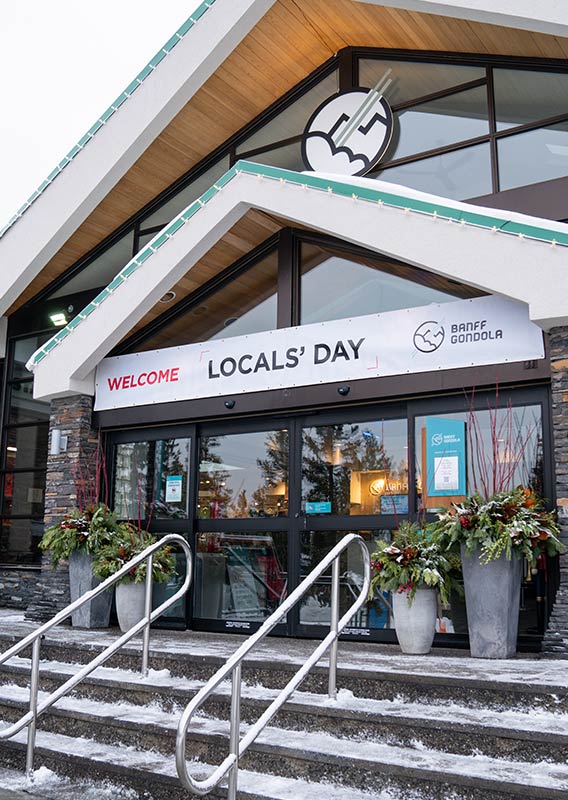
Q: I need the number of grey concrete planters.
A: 4